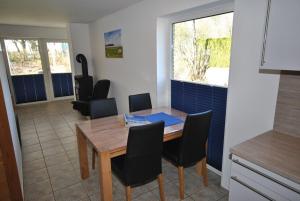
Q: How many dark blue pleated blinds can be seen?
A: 3